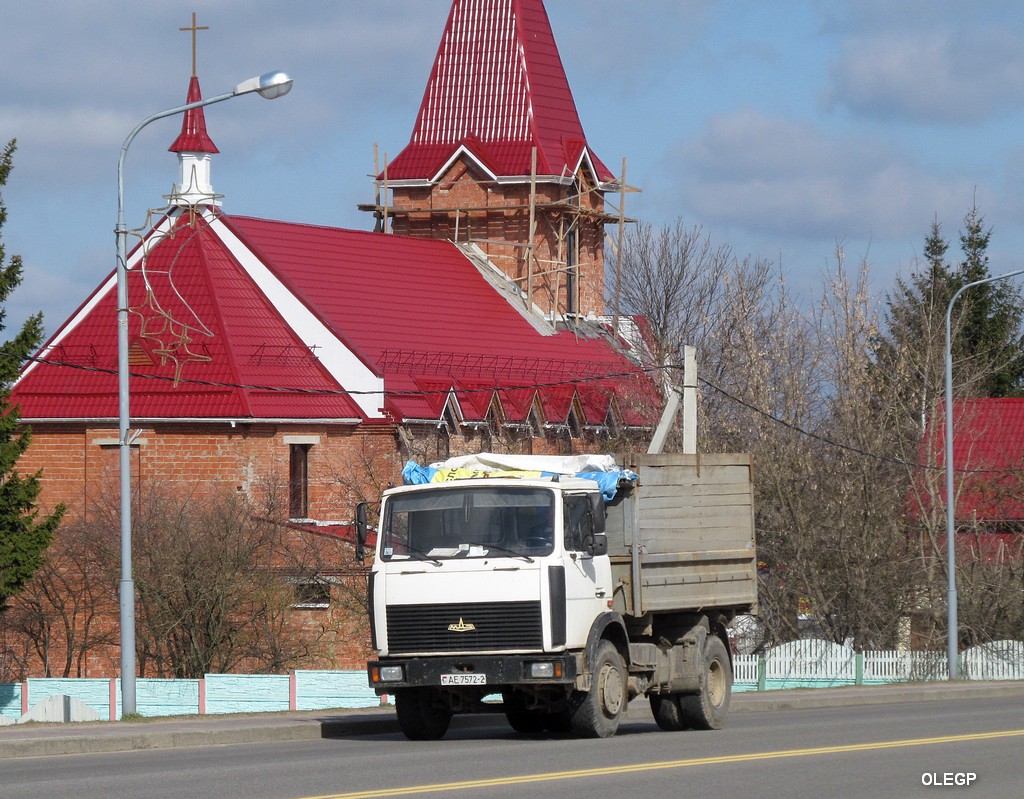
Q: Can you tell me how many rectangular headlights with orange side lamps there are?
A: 2